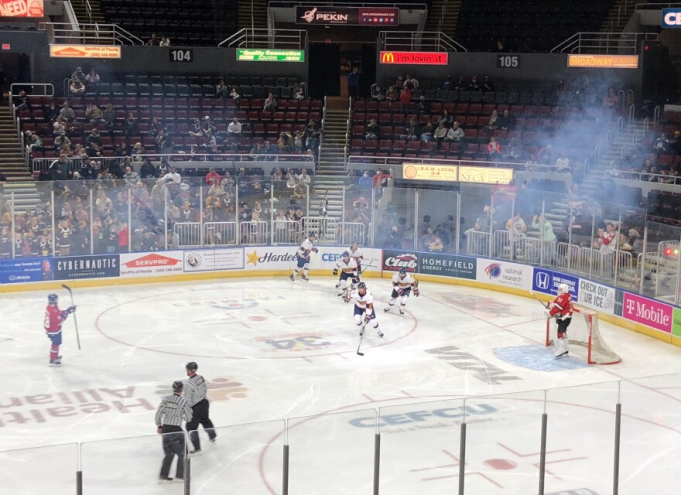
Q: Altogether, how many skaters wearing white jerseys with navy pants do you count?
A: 5